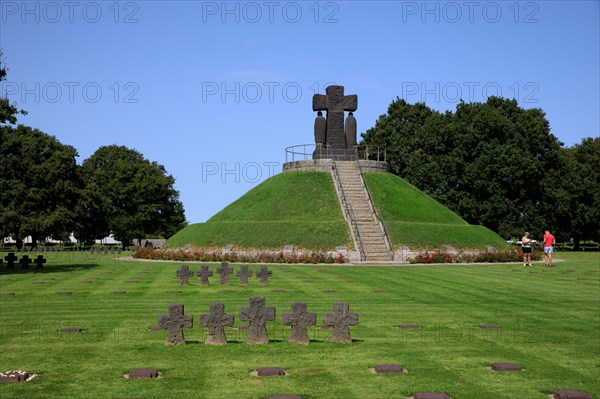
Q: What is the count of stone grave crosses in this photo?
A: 13